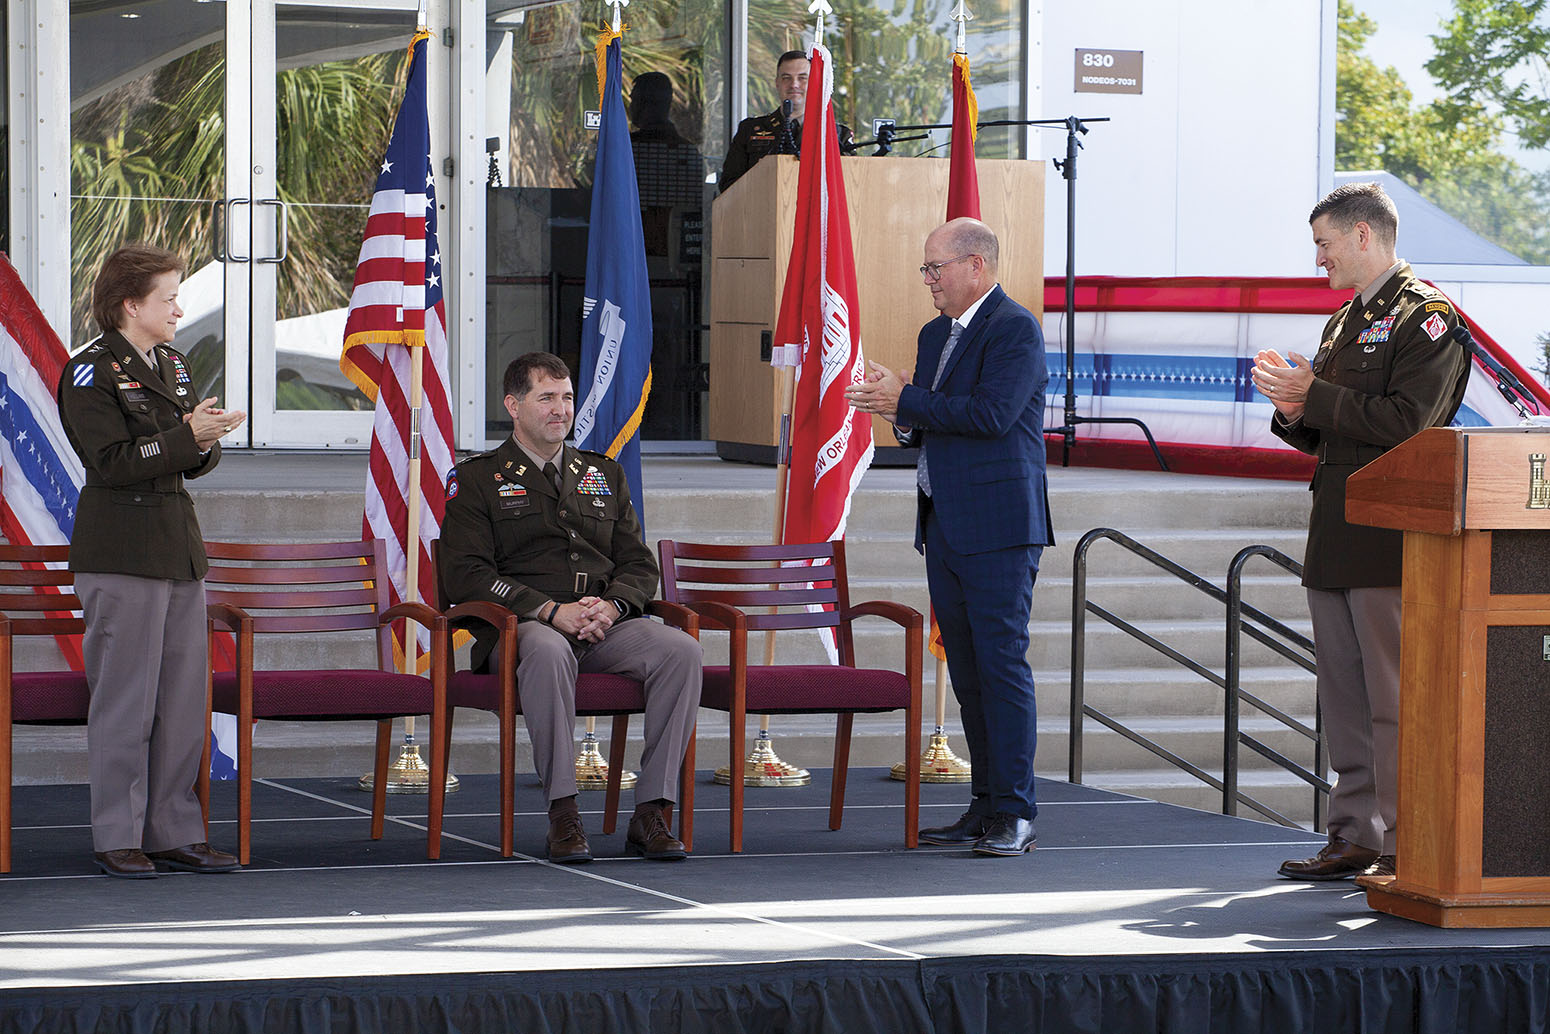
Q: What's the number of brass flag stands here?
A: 4